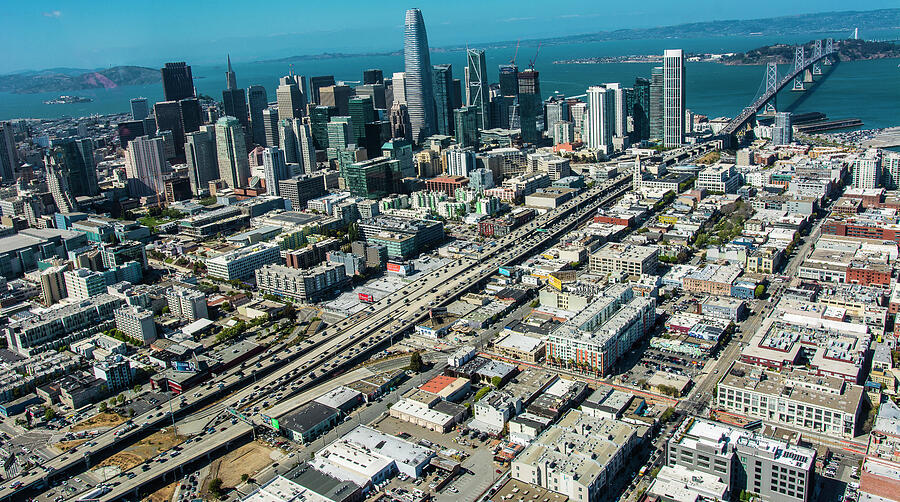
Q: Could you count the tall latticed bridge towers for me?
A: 4